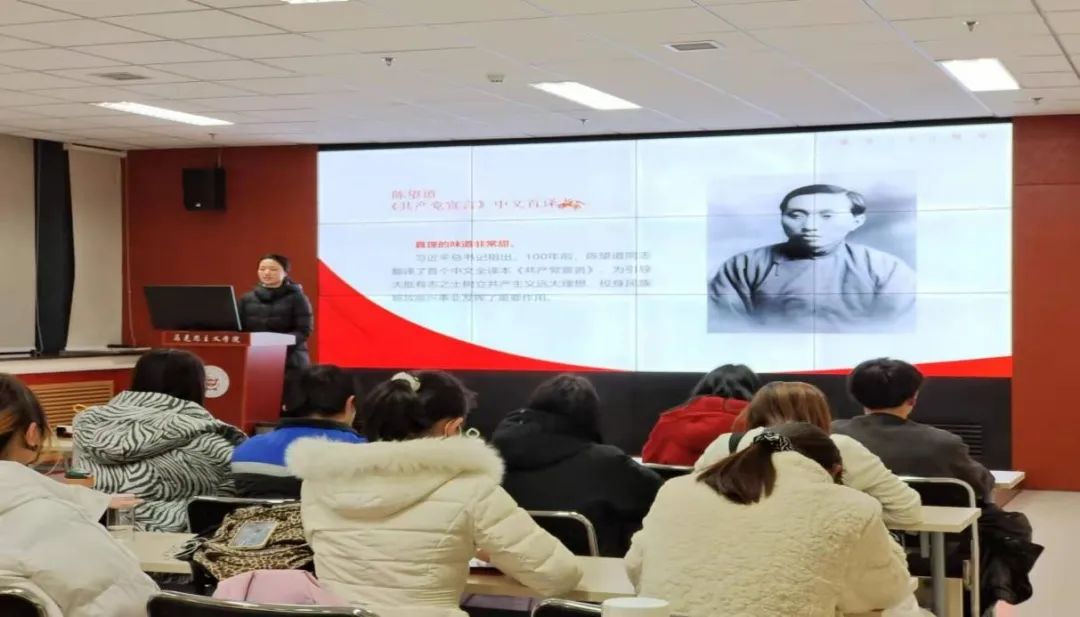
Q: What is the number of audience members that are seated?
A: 9